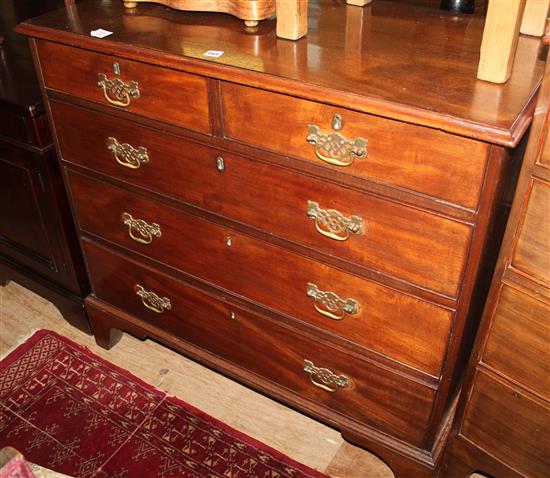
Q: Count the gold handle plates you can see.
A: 8